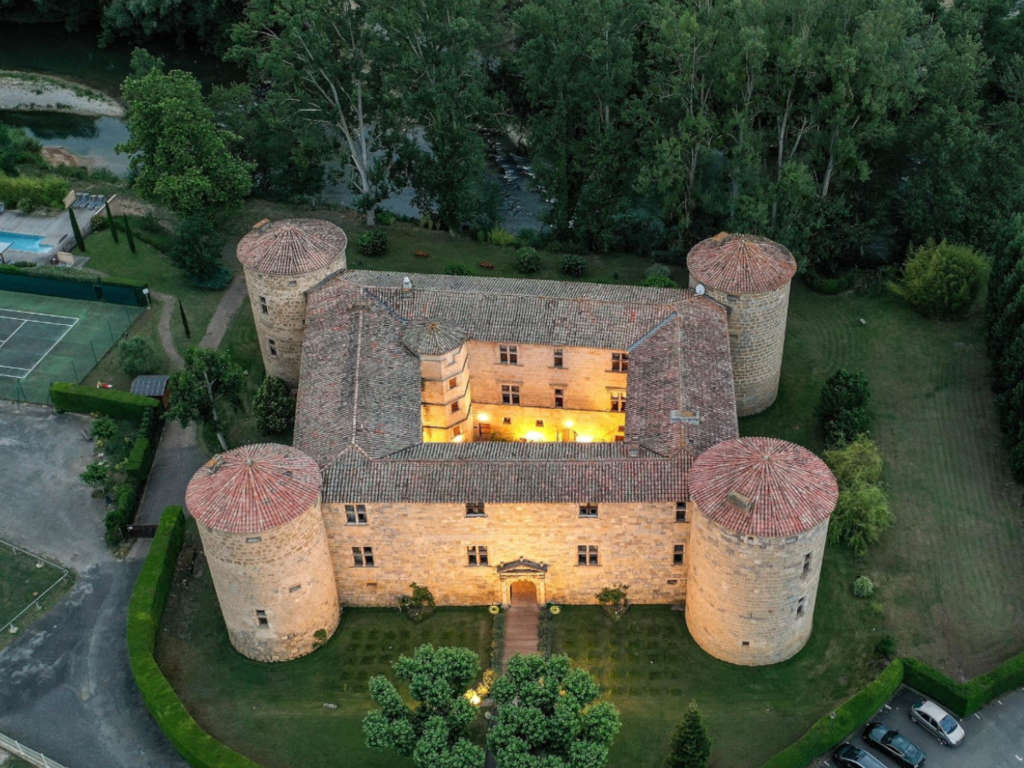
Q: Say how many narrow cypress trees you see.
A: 4